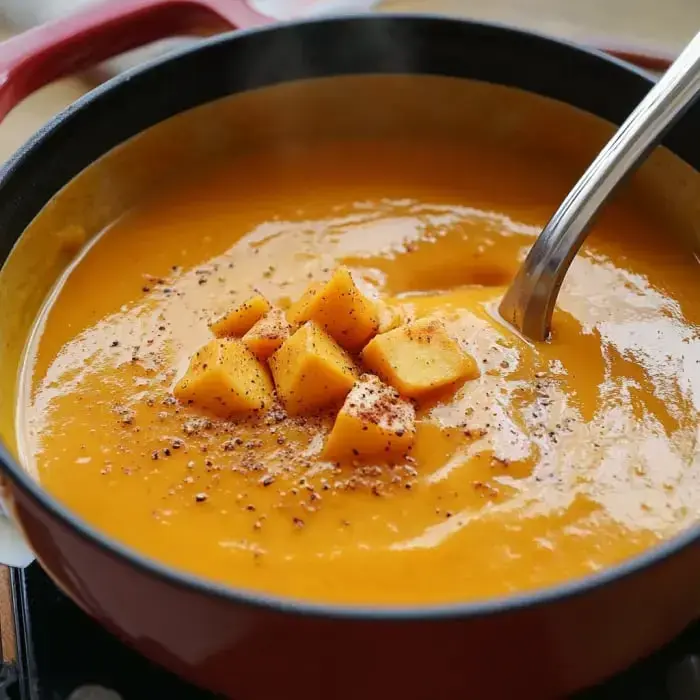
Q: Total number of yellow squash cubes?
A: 7